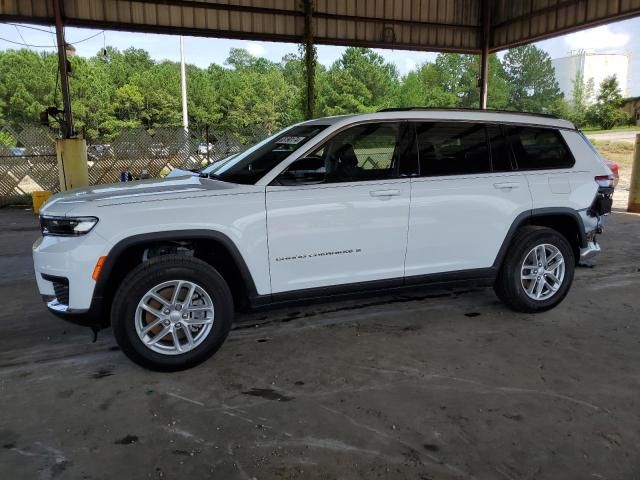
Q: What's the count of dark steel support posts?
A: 3